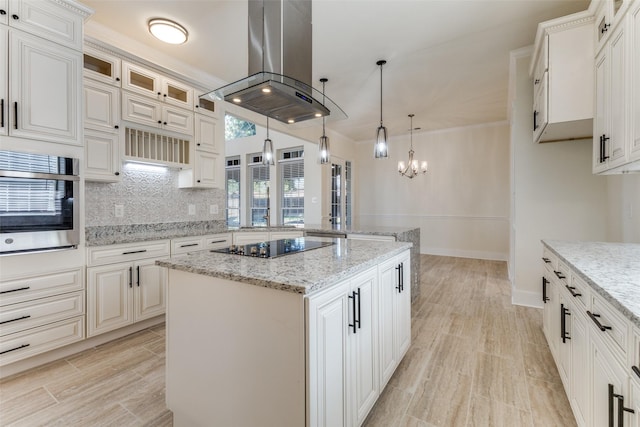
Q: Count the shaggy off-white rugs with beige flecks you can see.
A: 0